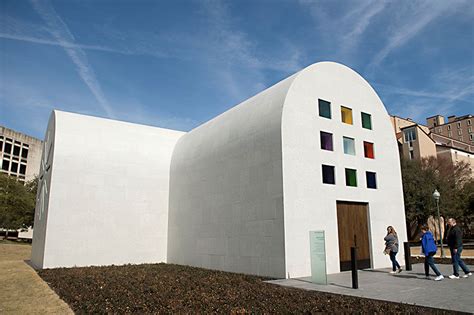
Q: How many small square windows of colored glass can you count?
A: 9